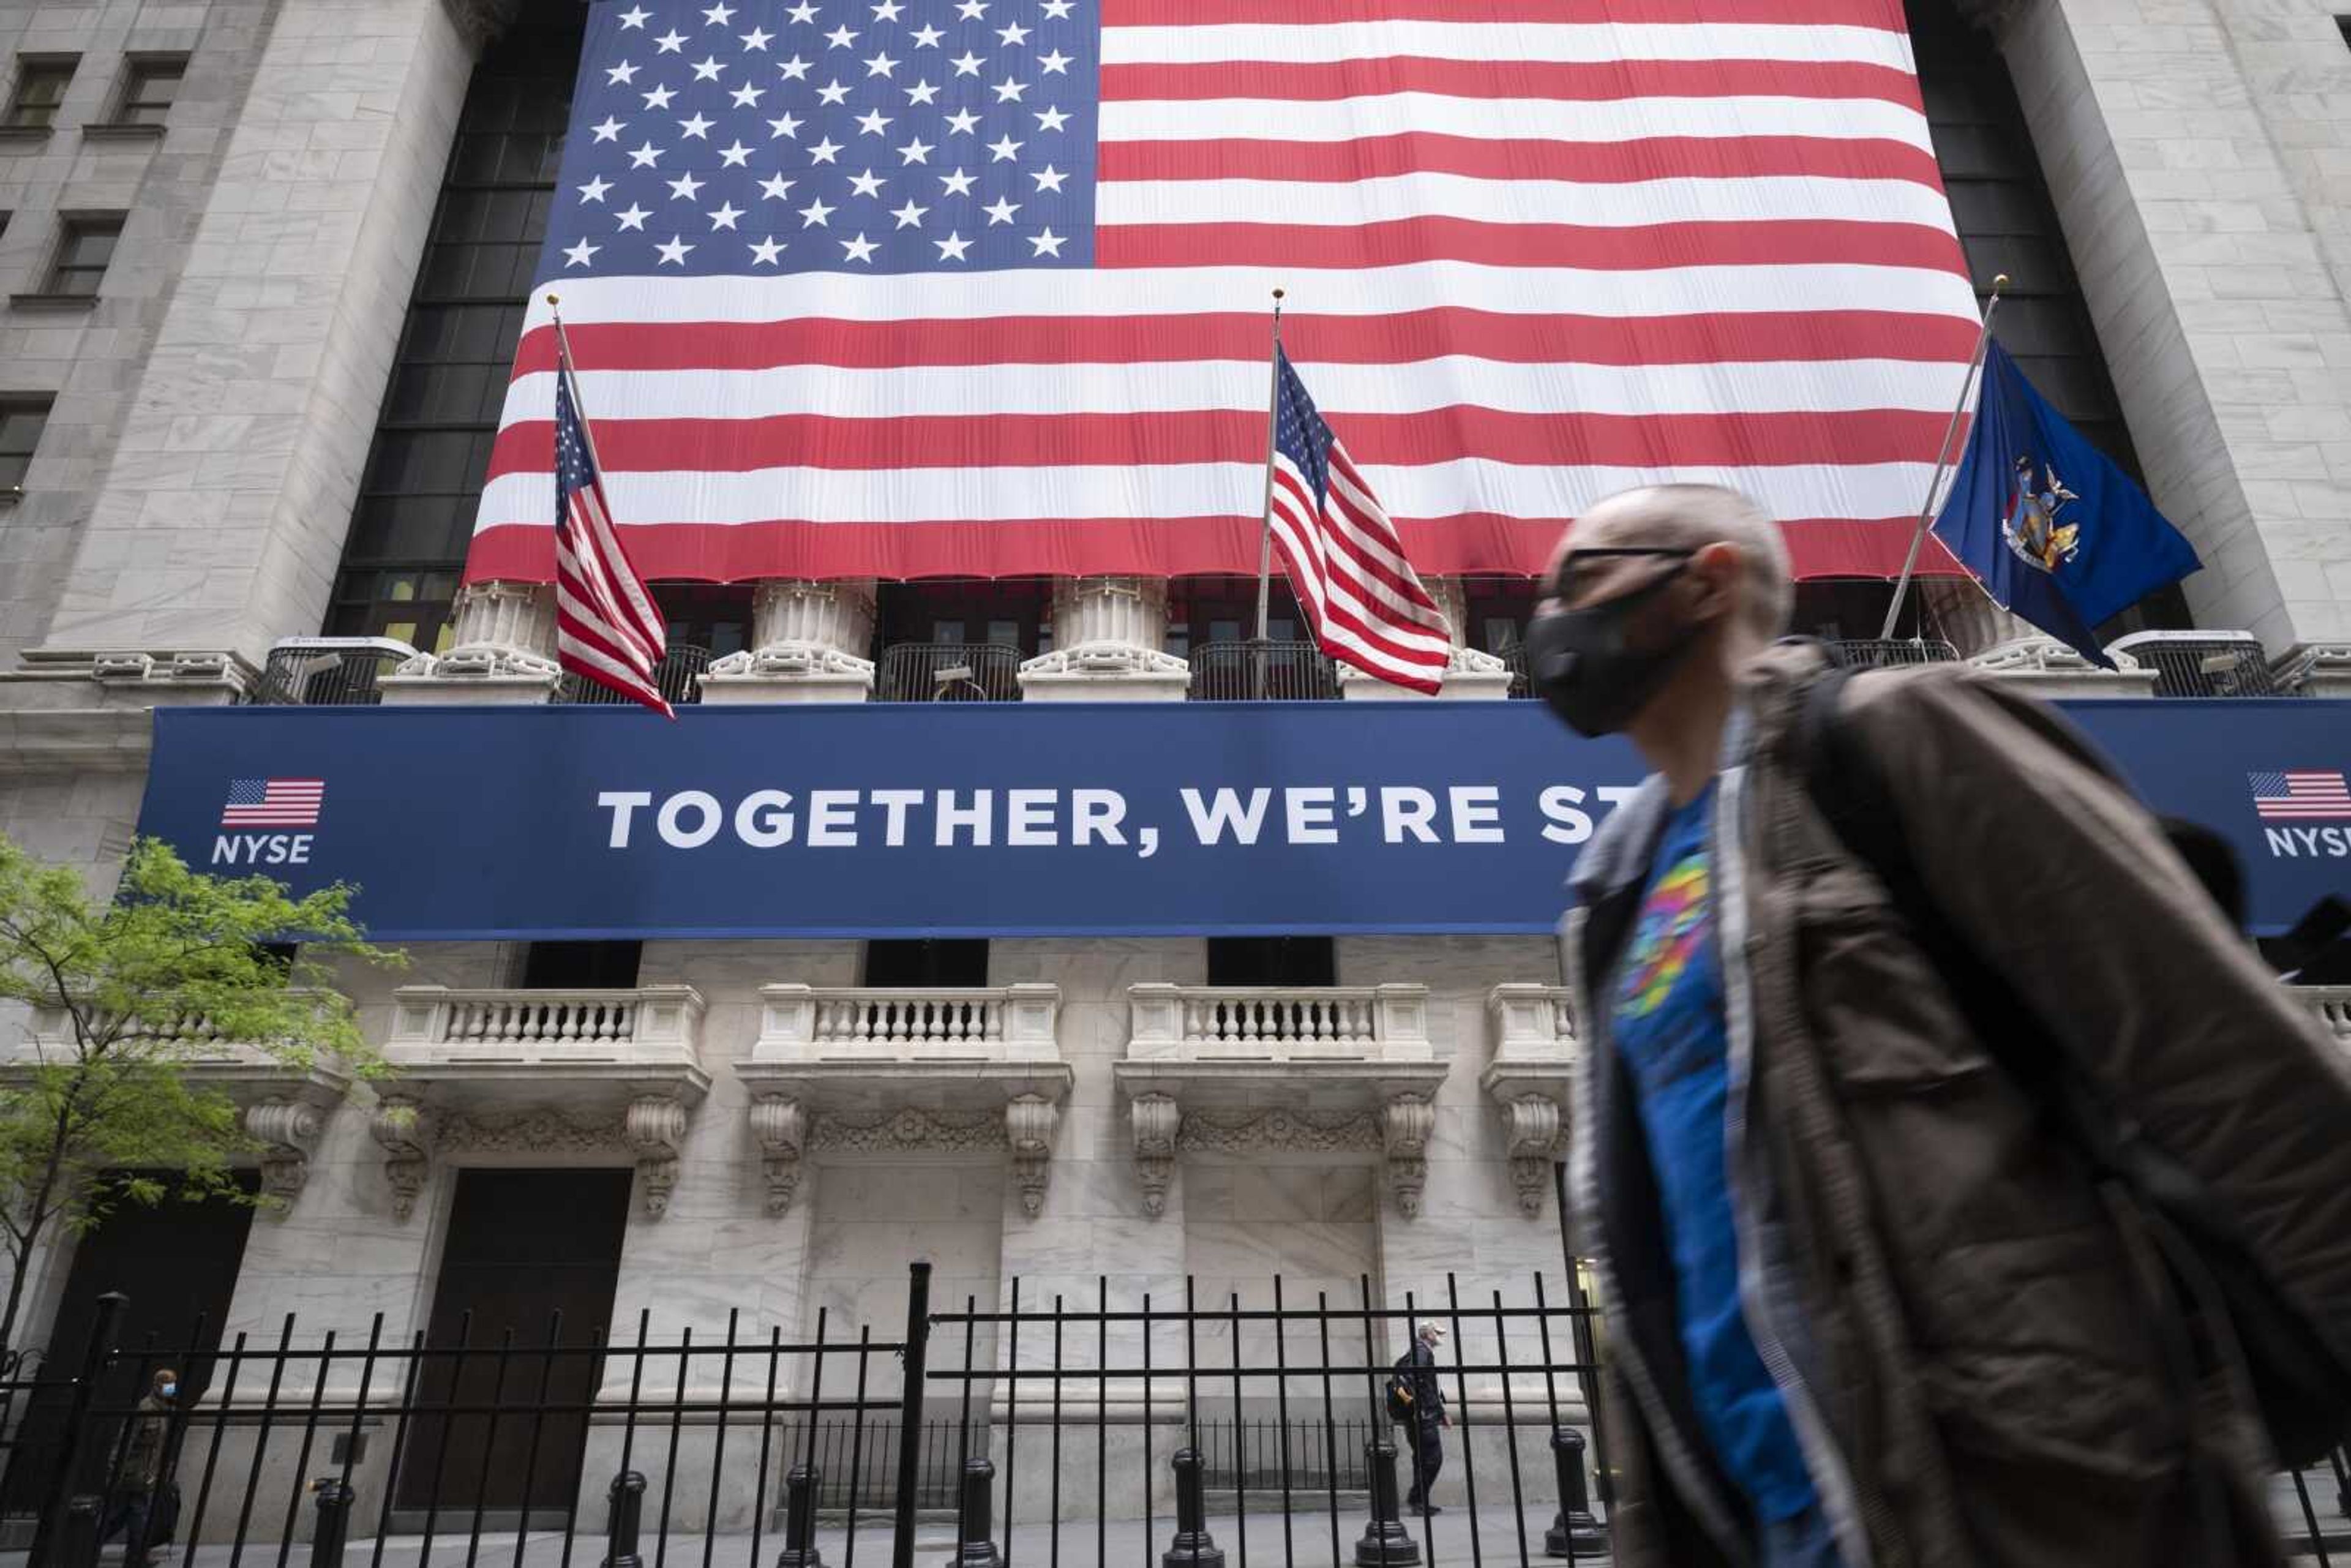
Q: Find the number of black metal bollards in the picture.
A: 8